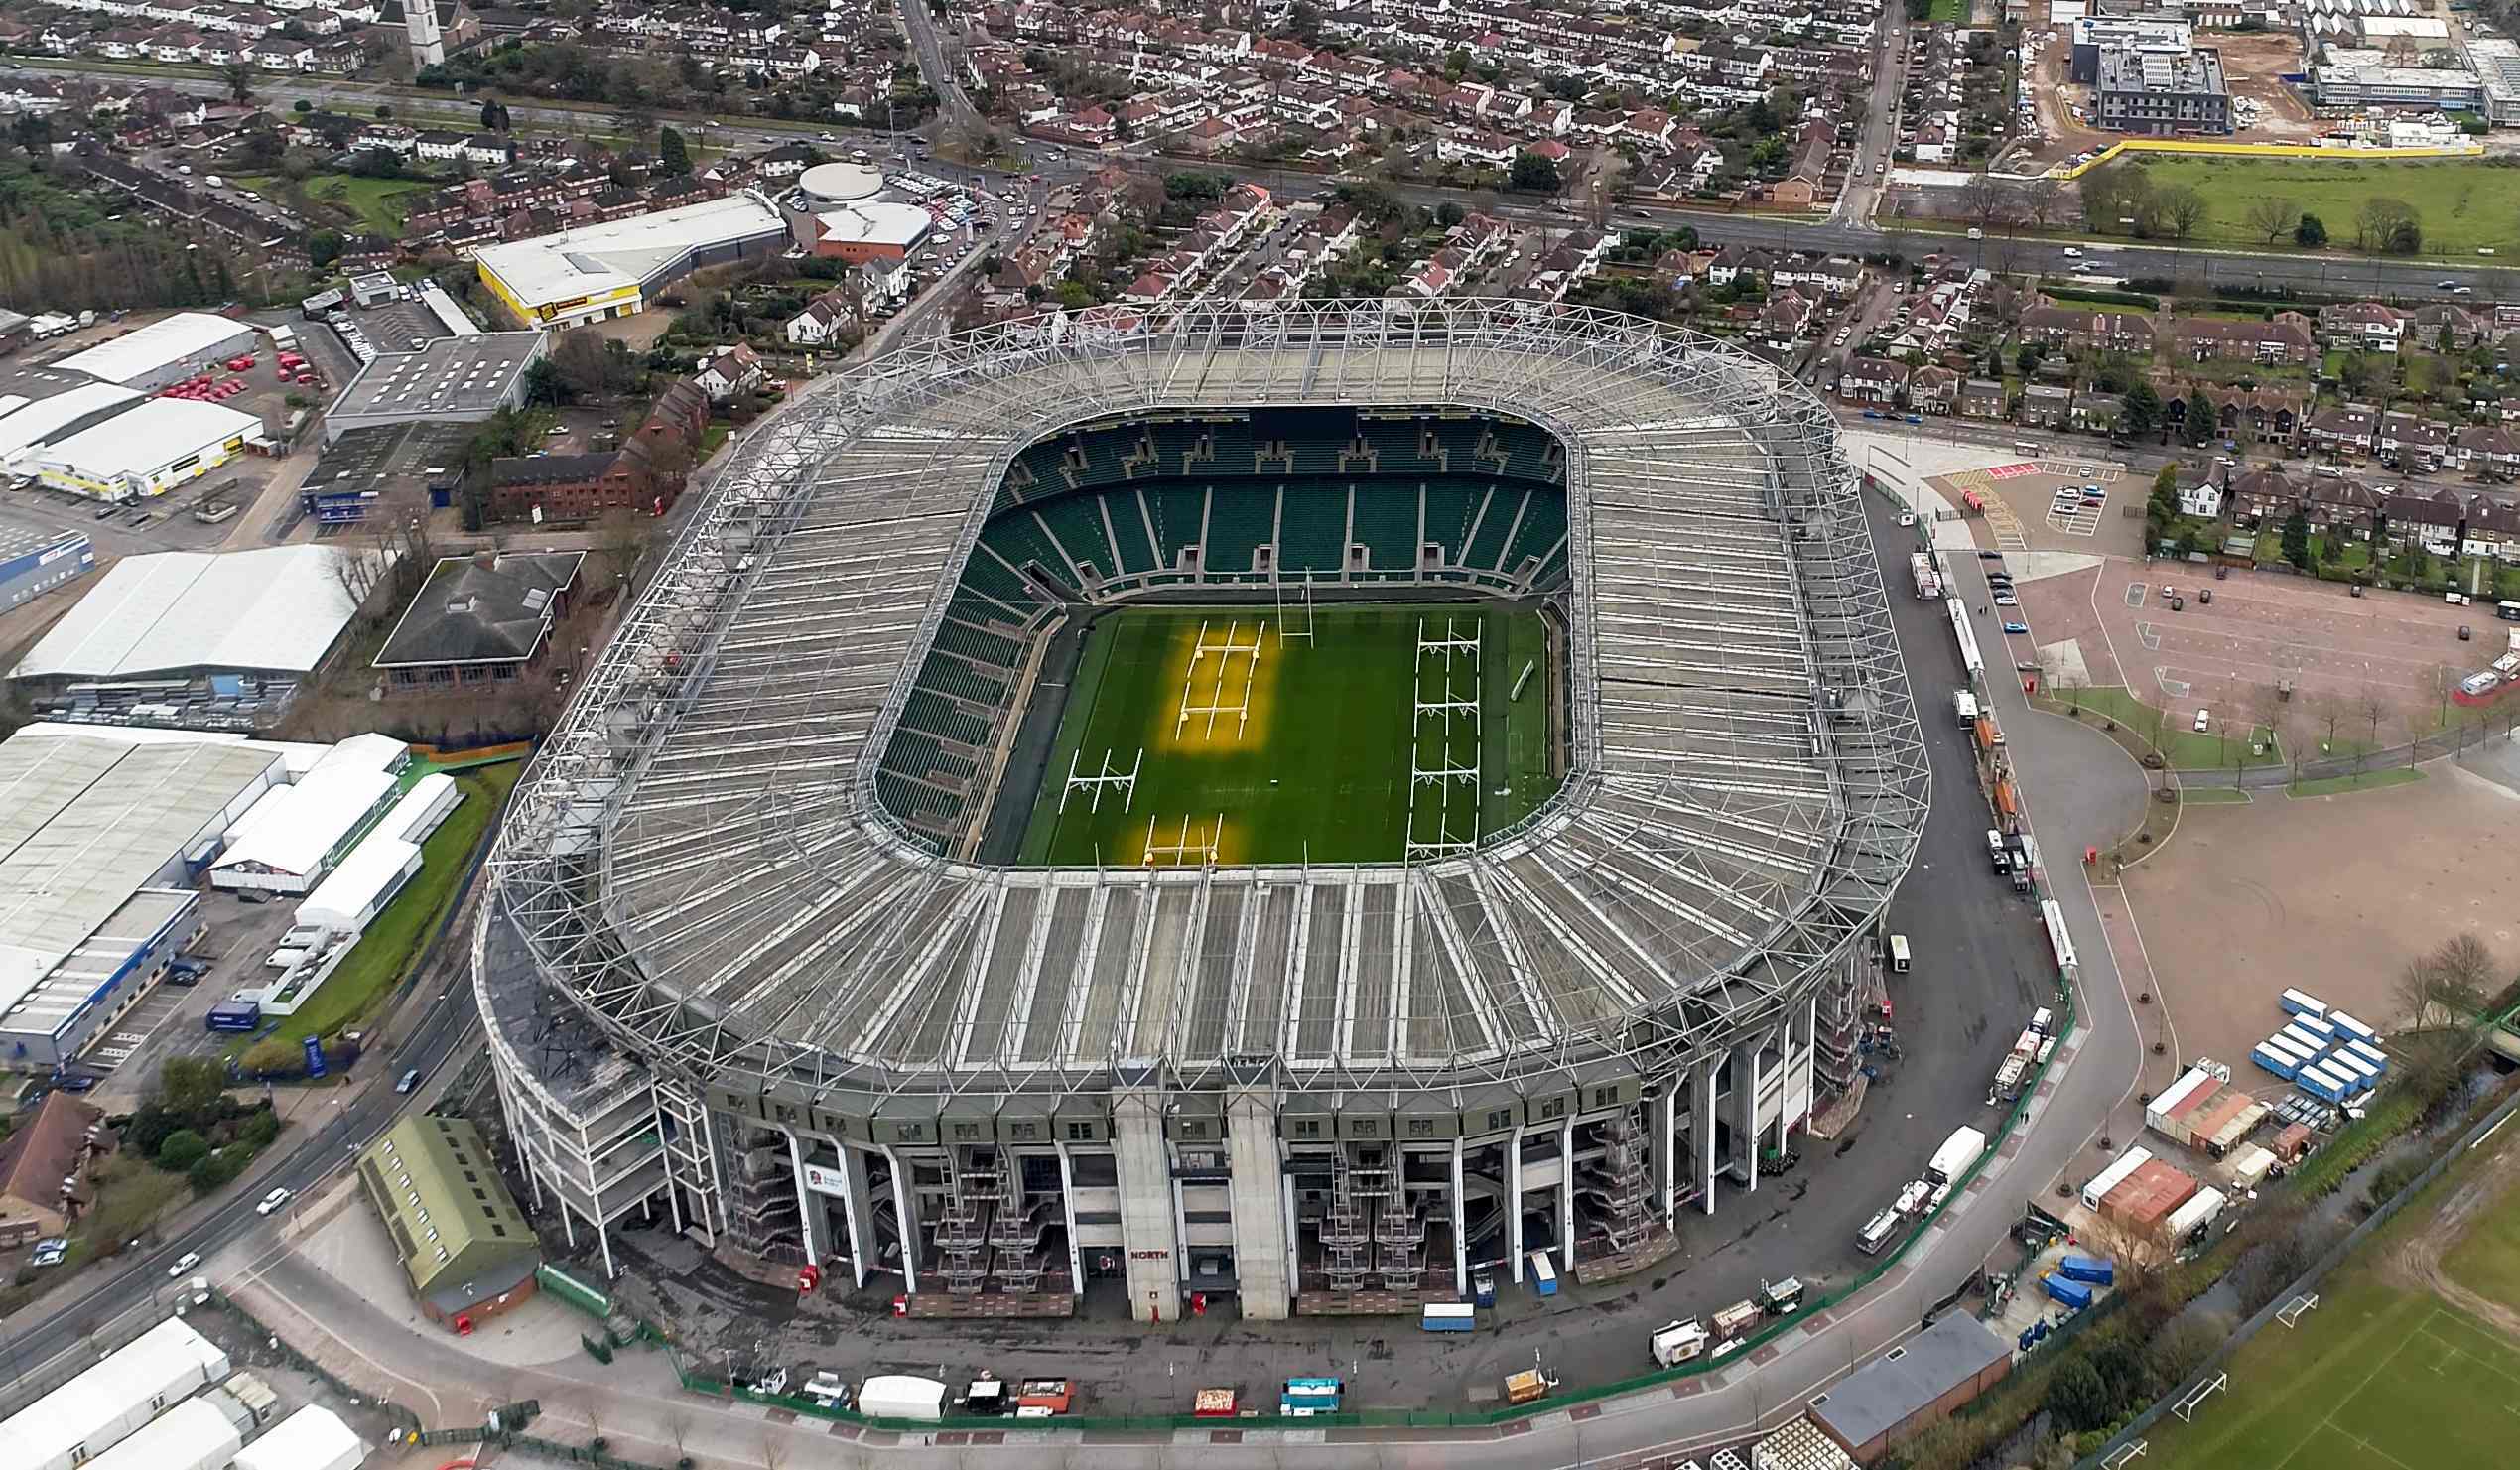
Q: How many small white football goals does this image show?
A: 3